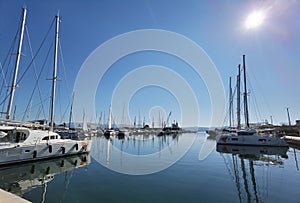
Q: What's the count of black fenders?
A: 4